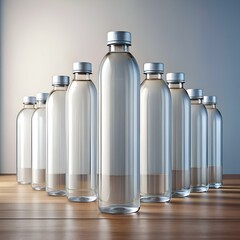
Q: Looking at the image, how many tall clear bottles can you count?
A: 9